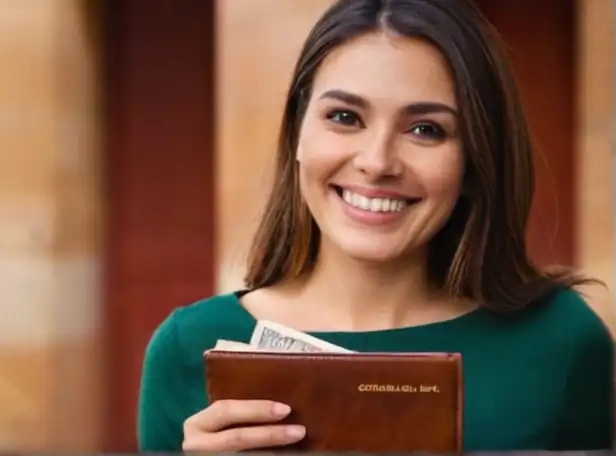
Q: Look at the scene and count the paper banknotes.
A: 2